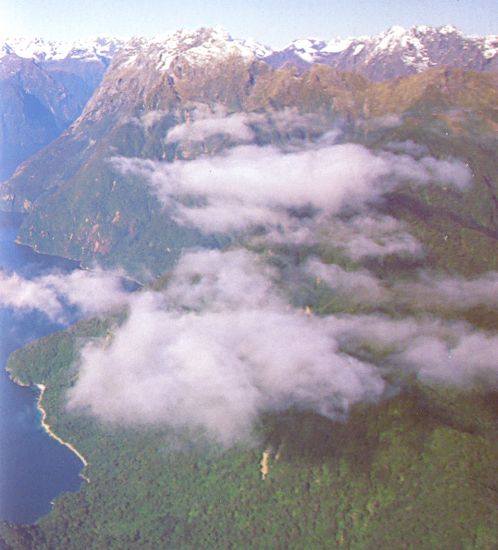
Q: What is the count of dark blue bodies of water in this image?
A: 1